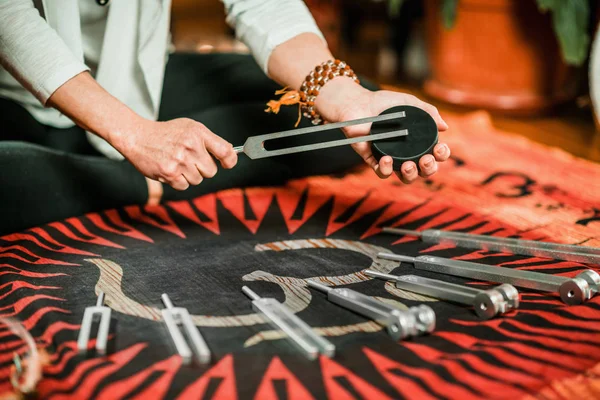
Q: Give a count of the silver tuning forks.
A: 8